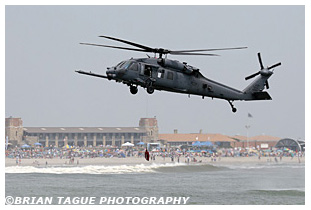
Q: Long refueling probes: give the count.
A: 1